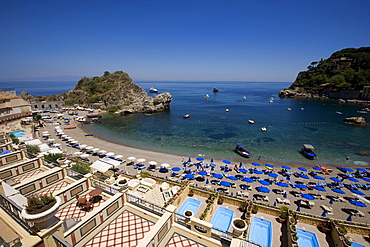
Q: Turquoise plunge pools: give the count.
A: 5